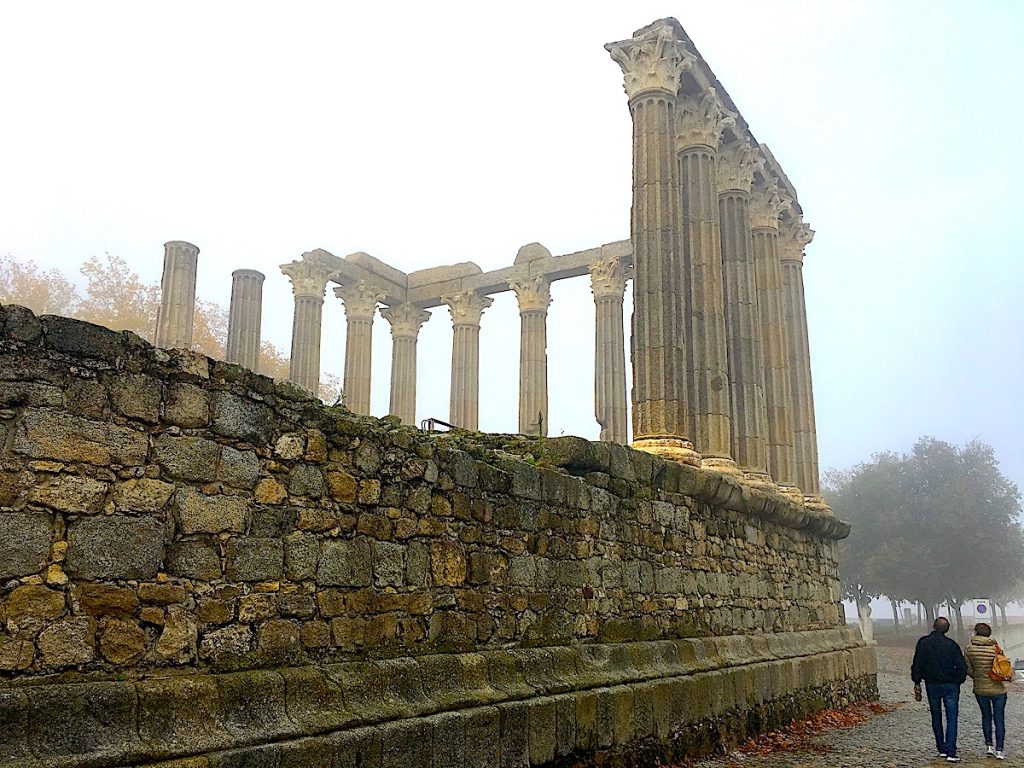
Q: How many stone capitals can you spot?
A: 11